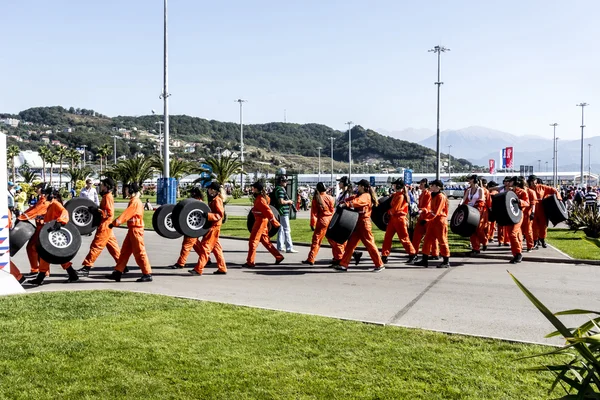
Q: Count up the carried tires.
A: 11